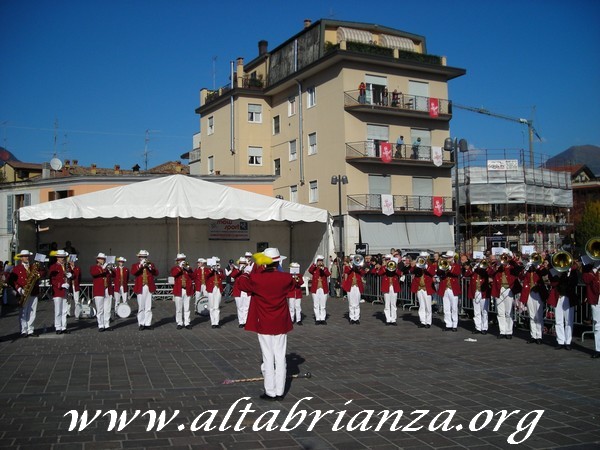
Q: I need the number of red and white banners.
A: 5